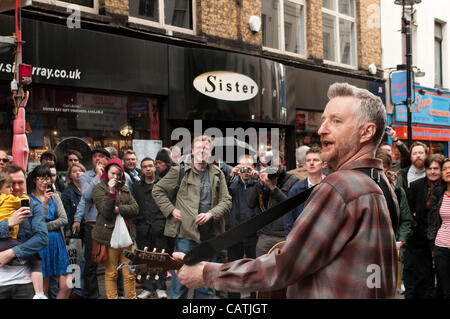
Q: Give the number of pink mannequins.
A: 1